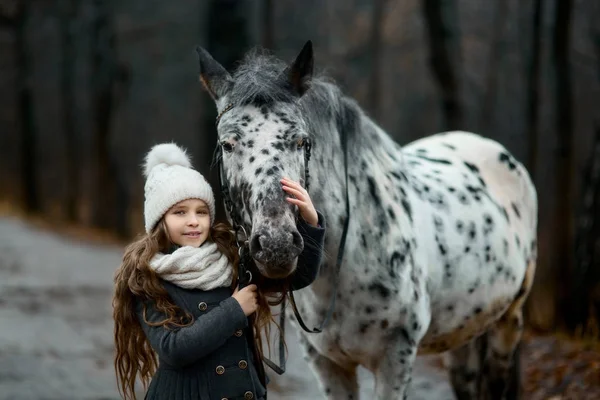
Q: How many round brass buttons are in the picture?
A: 6